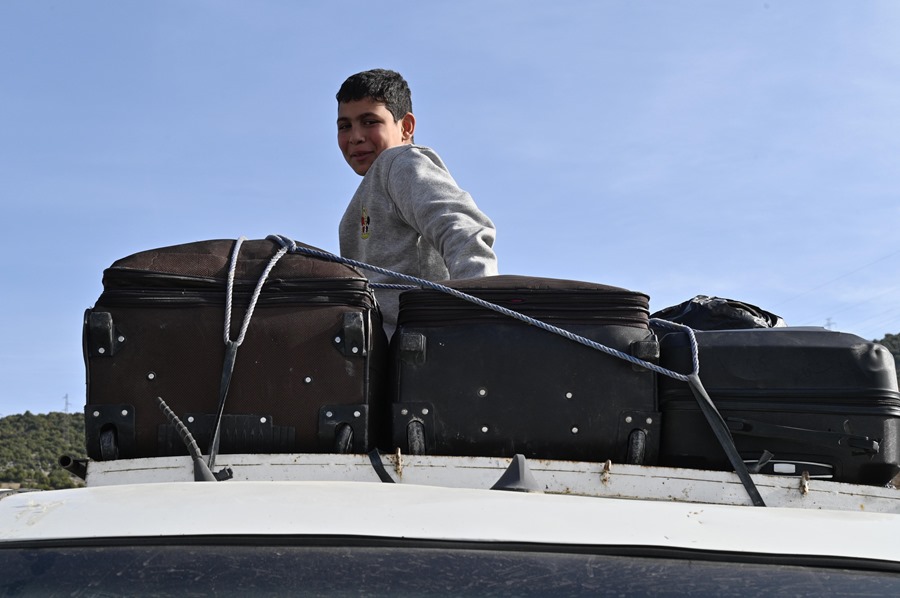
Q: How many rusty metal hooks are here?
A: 3